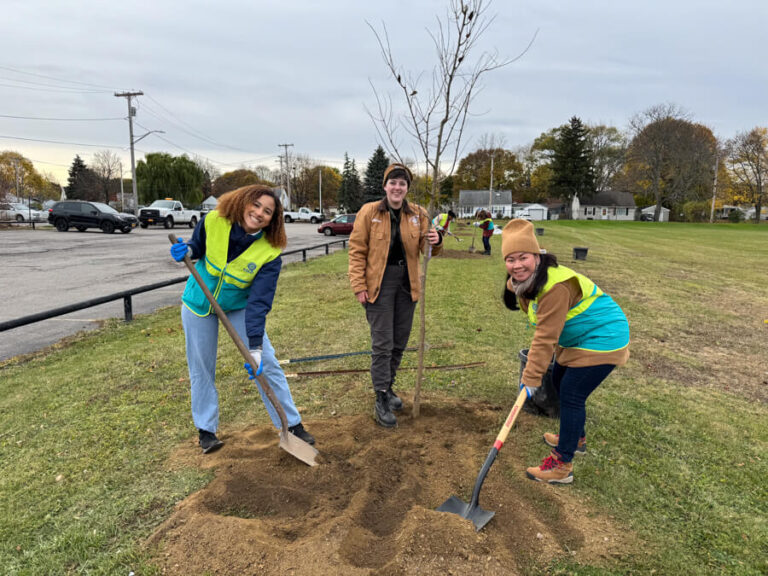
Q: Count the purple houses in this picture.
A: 0